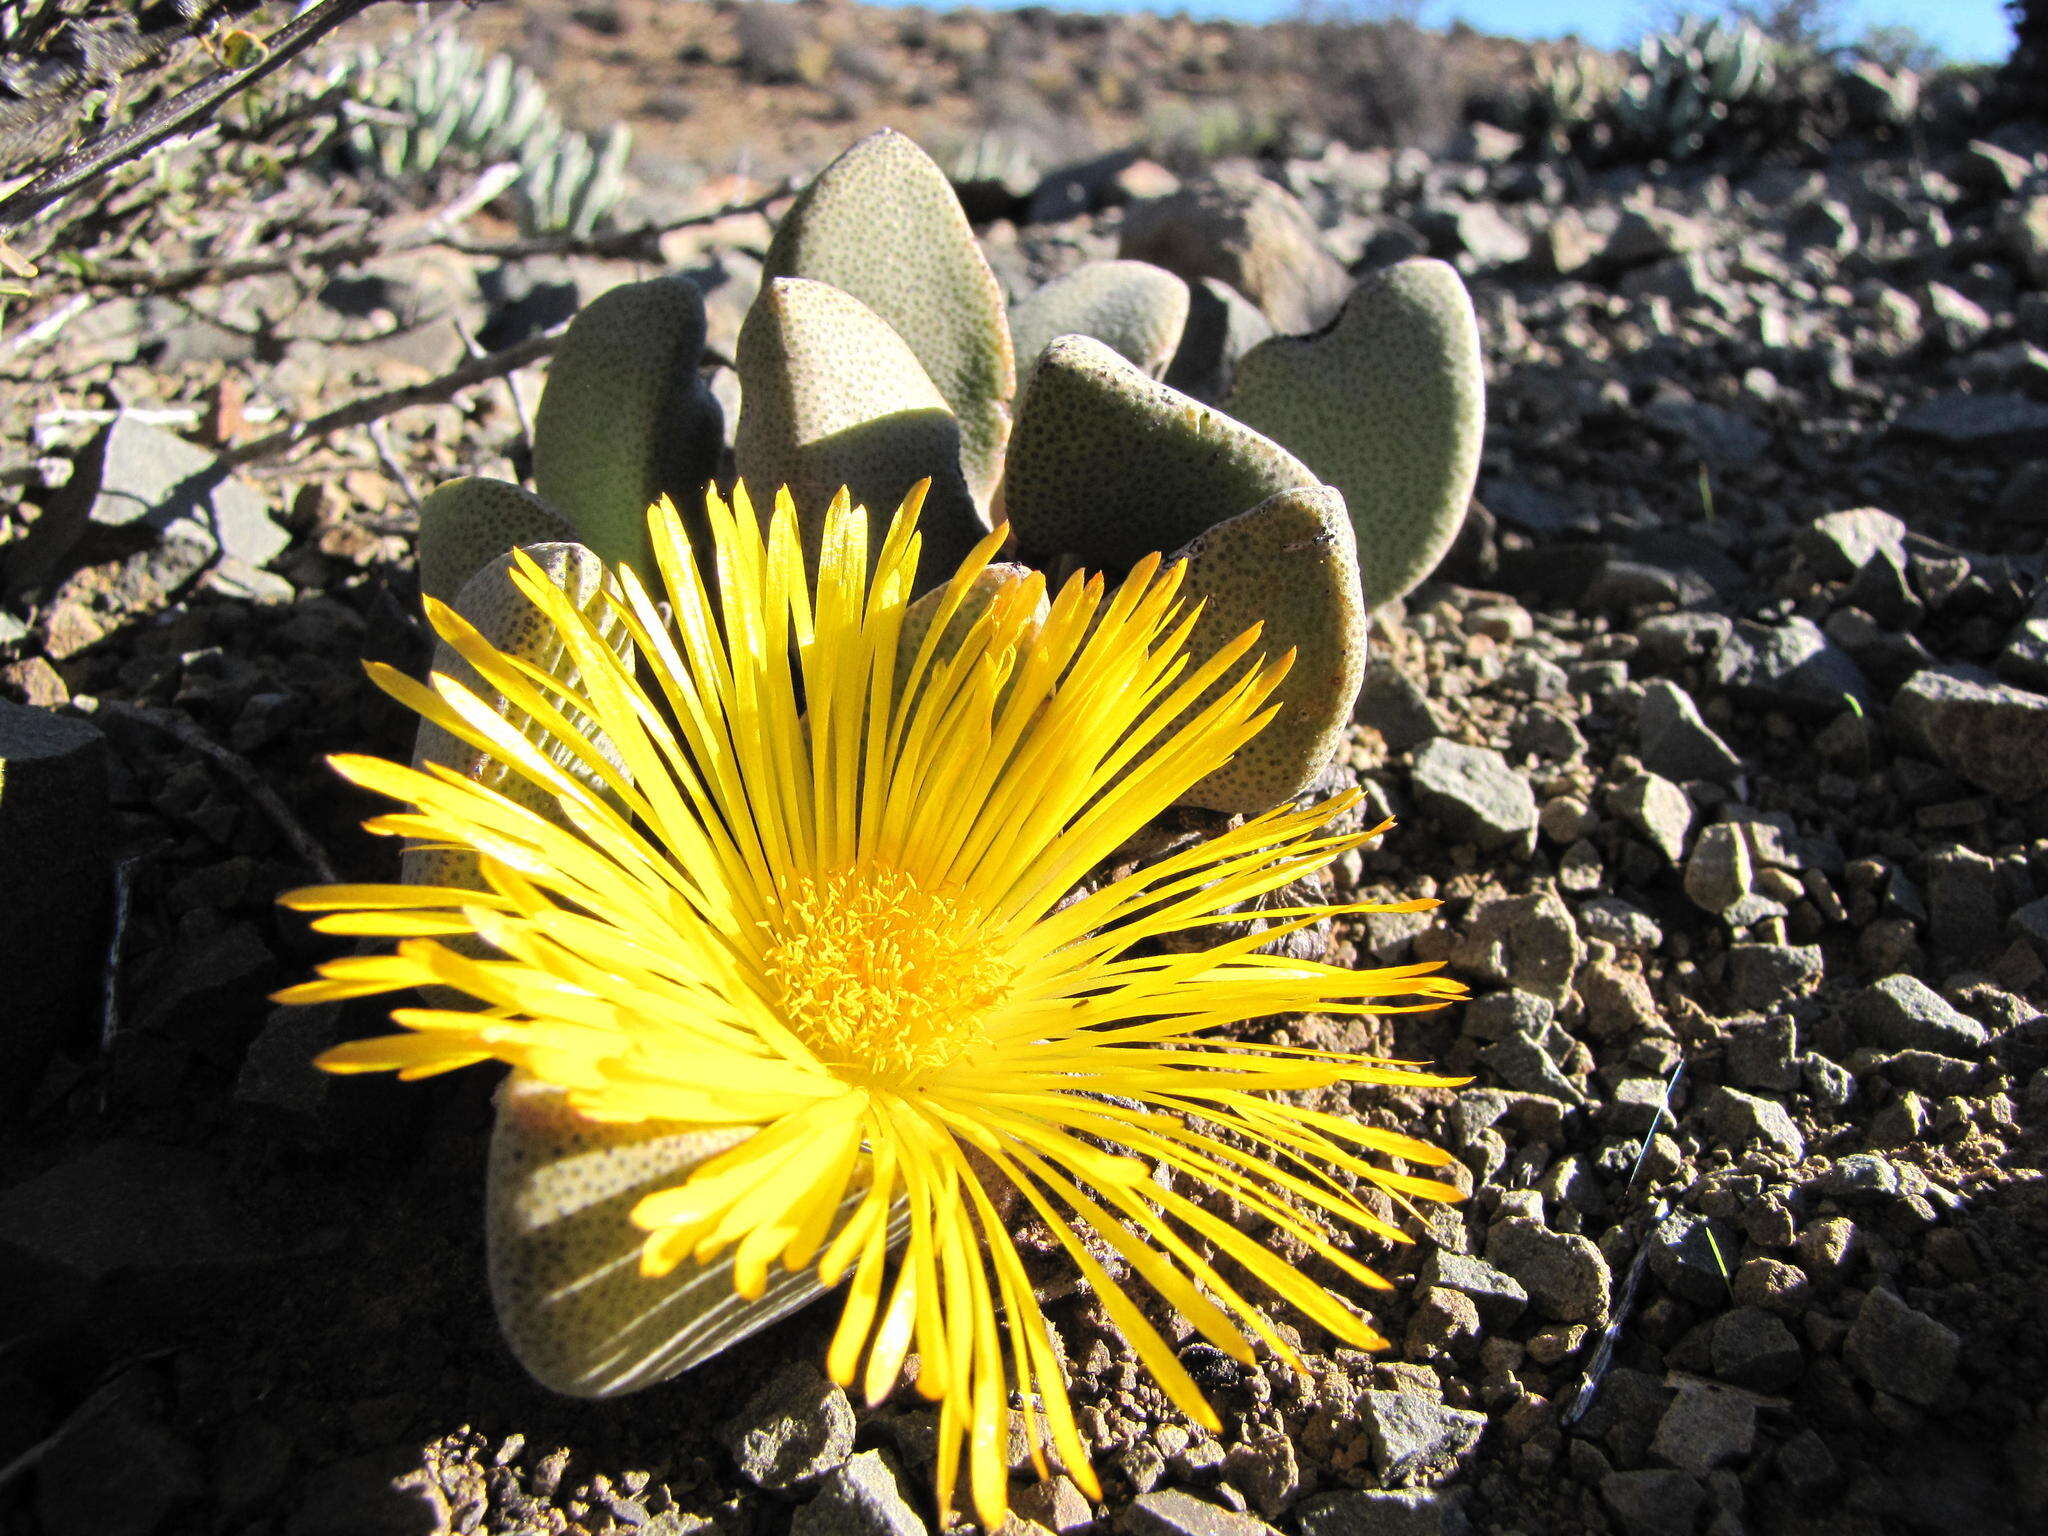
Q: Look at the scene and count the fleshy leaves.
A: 11